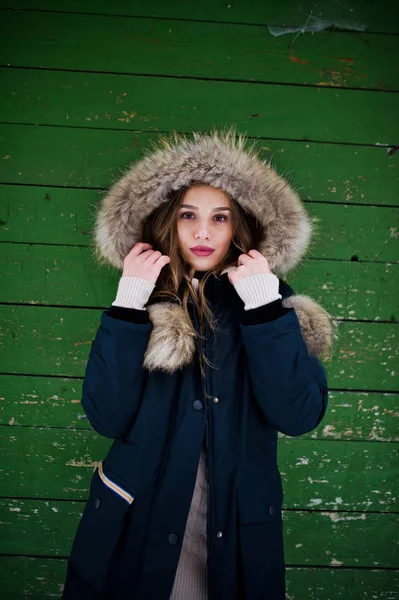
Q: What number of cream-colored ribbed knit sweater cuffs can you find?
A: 2